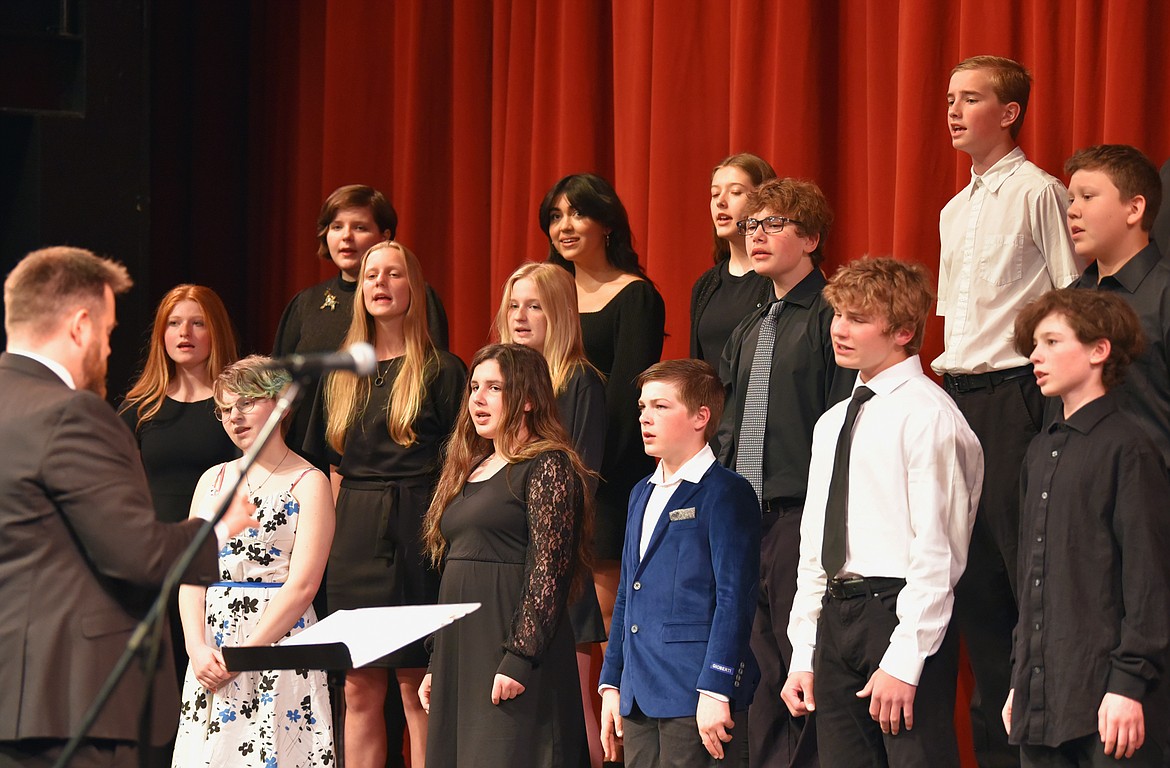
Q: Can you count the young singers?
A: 14